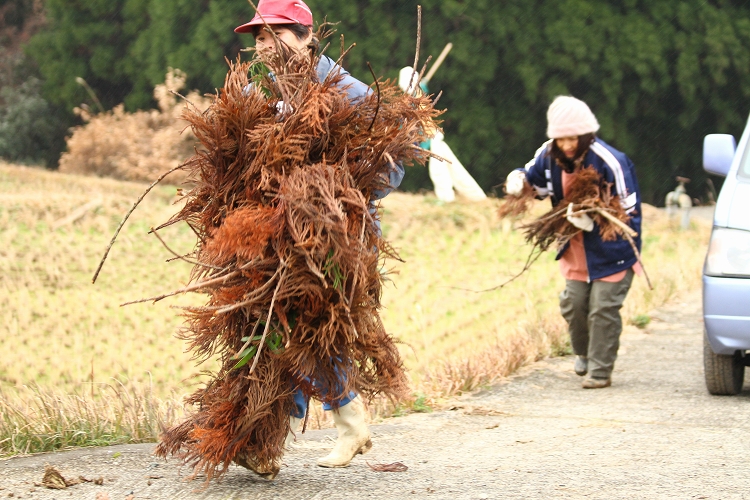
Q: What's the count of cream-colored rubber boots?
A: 2